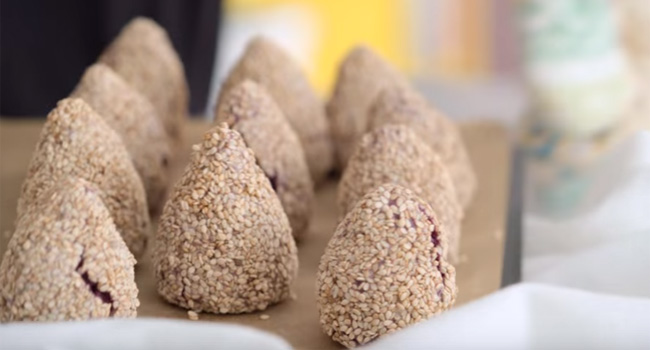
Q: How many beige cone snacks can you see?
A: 11